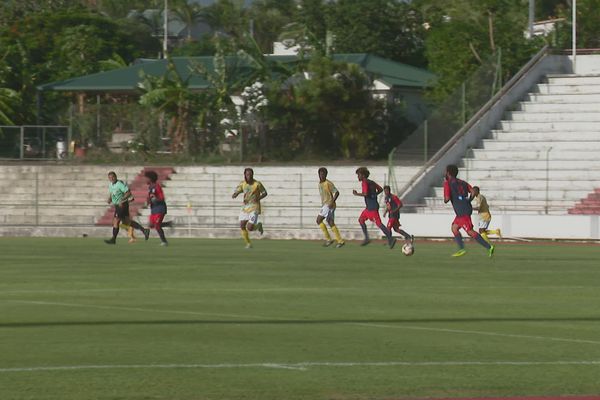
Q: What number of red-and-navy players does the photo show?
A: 4